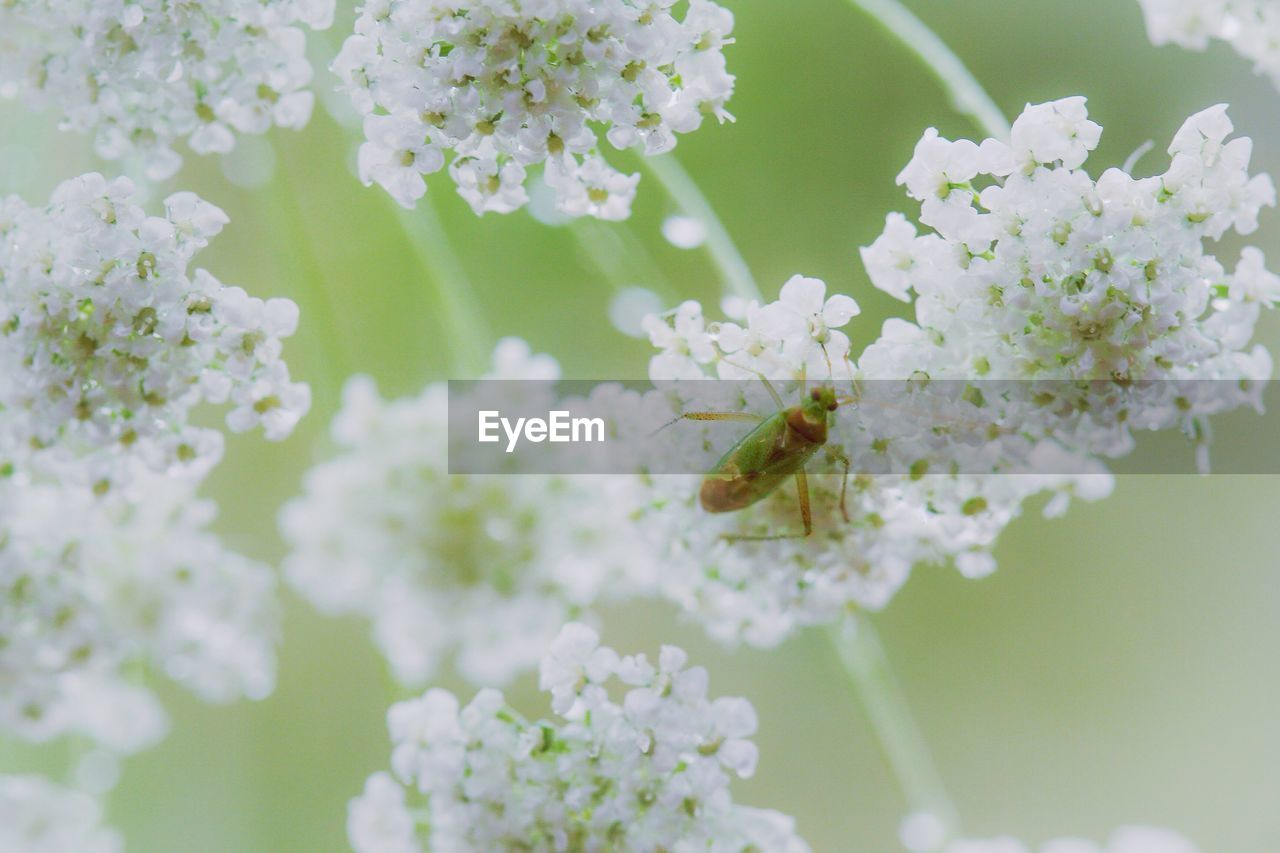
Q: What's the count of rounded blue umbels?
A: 0